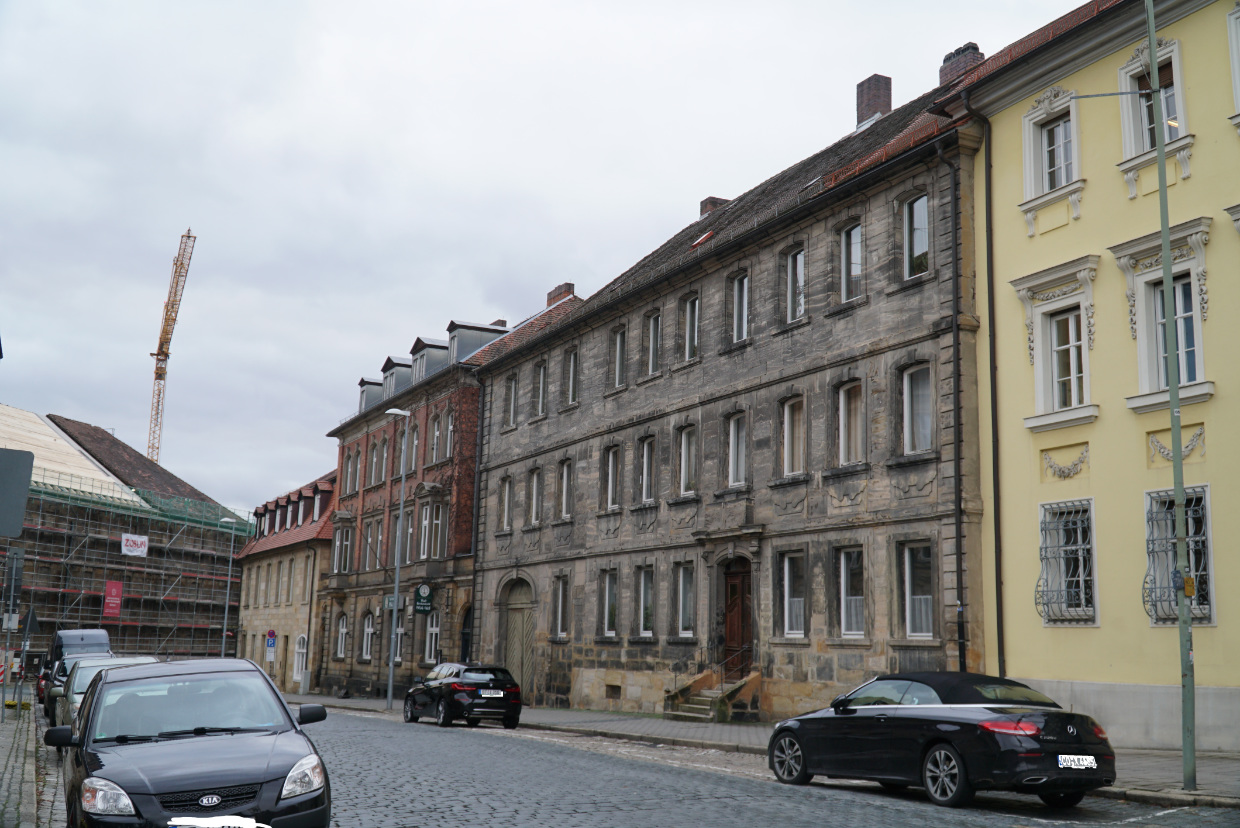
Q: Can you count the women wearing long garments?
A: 0